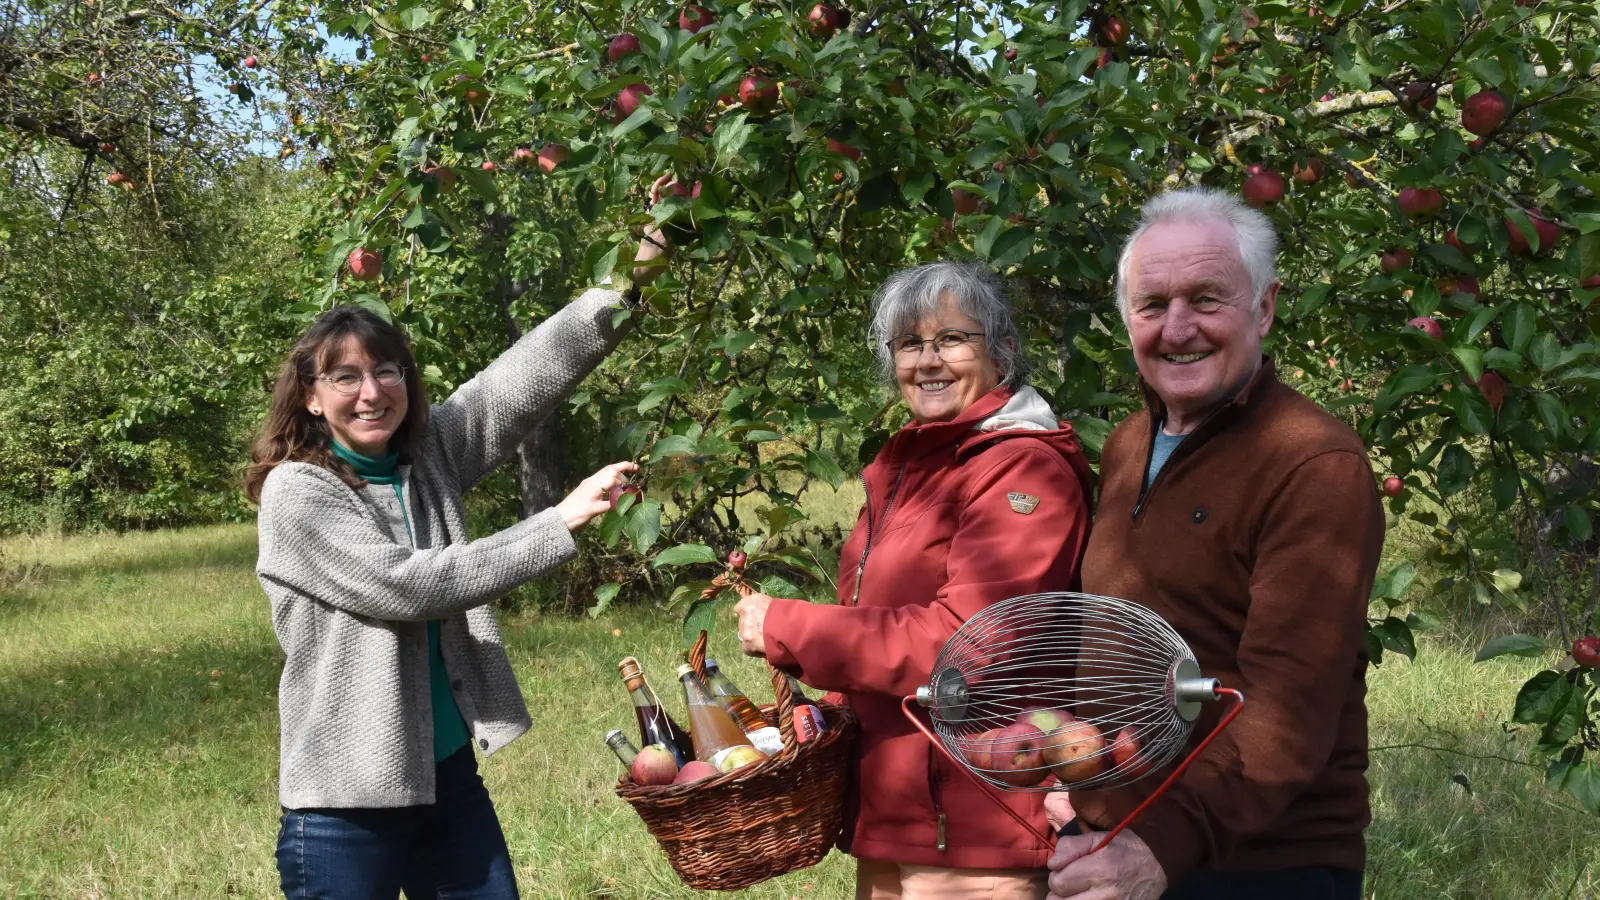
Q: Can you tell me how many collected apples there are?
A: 8